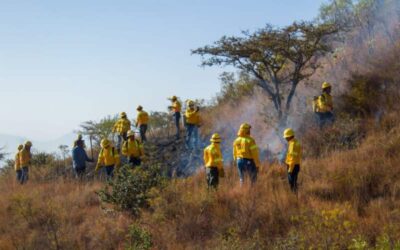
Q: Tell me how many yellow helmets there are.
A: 13